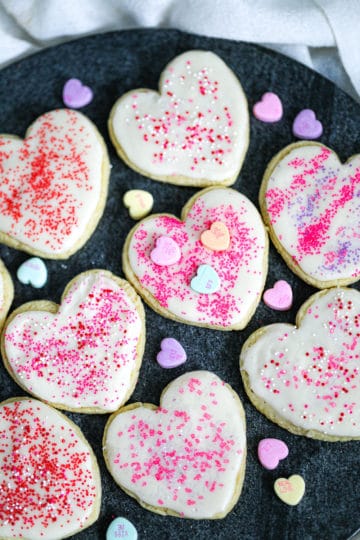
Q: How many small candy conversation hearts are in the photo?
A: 13